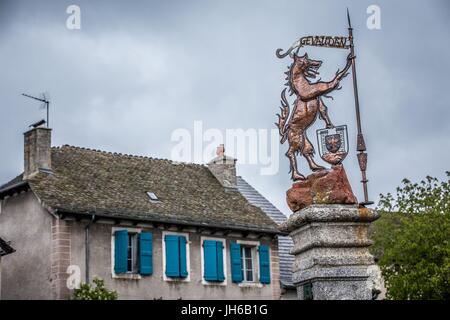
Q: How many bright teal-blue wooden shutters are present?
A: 8